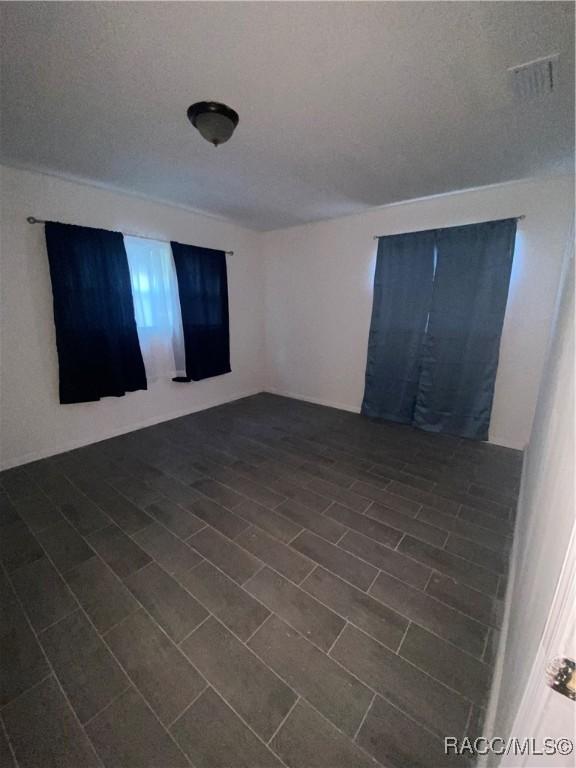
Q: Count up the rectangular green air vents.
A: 0